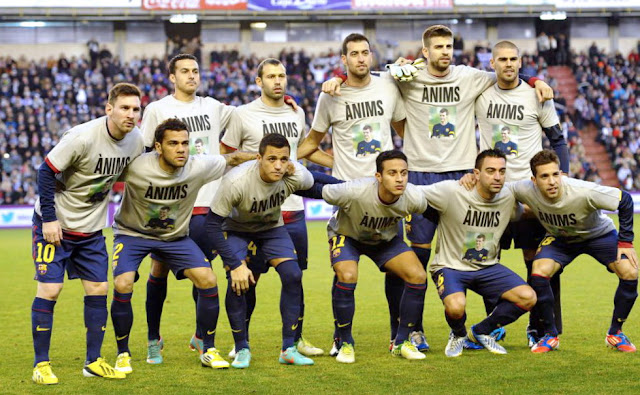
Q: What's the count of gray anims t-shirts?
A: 11